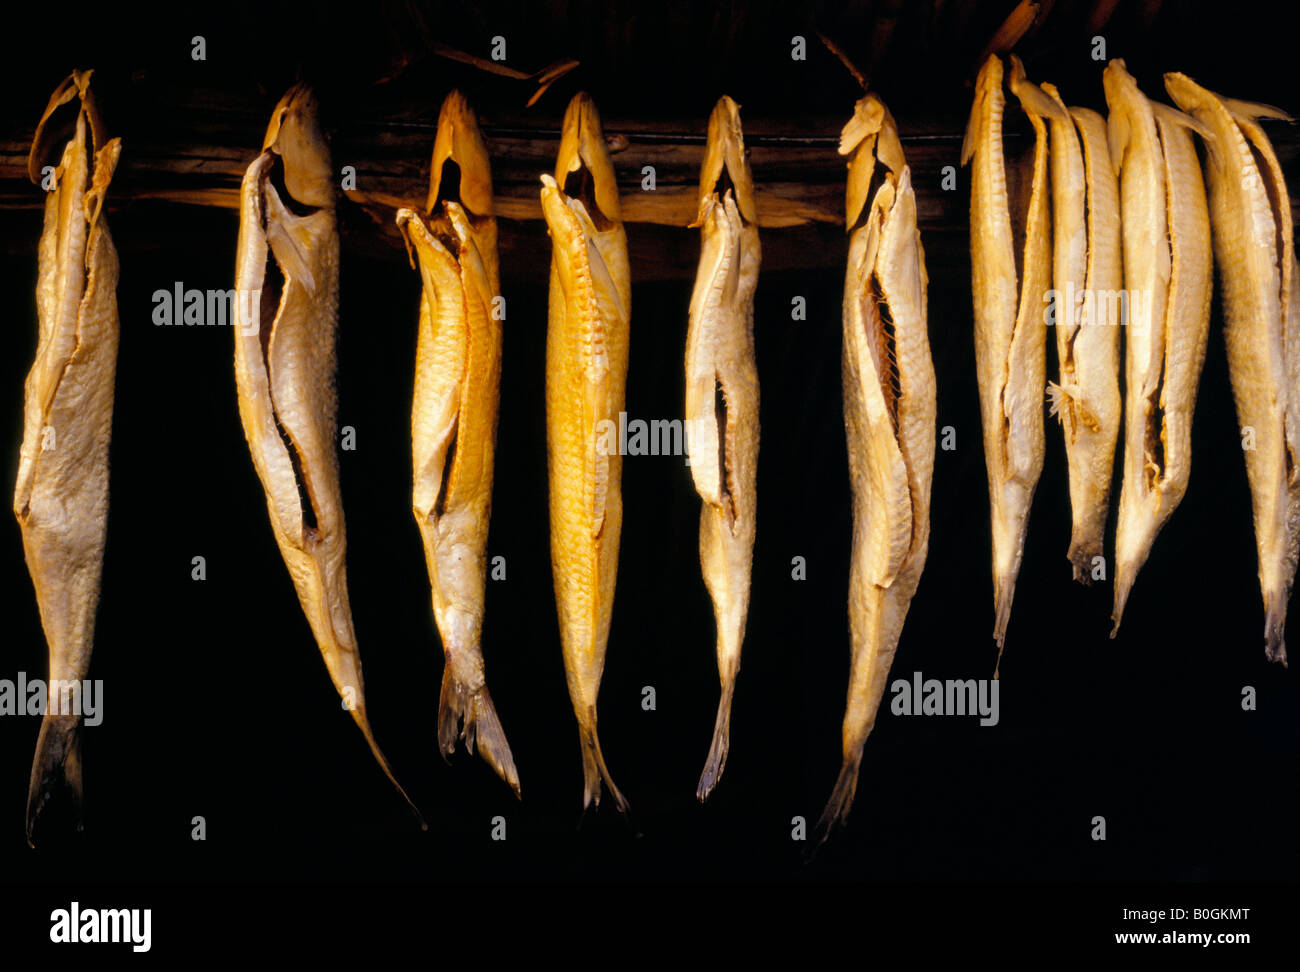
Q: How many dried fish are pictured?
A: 10